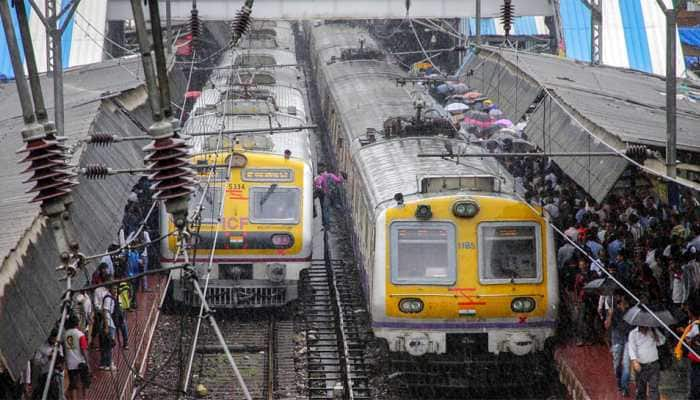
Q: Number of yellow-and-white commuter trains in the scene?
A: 2